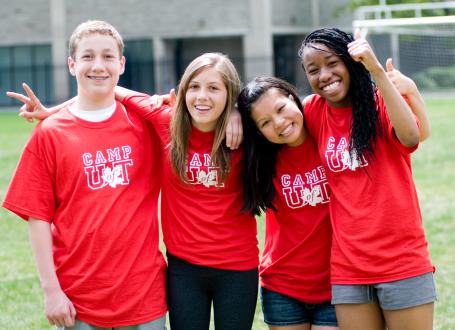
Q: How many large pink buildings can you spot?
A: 0